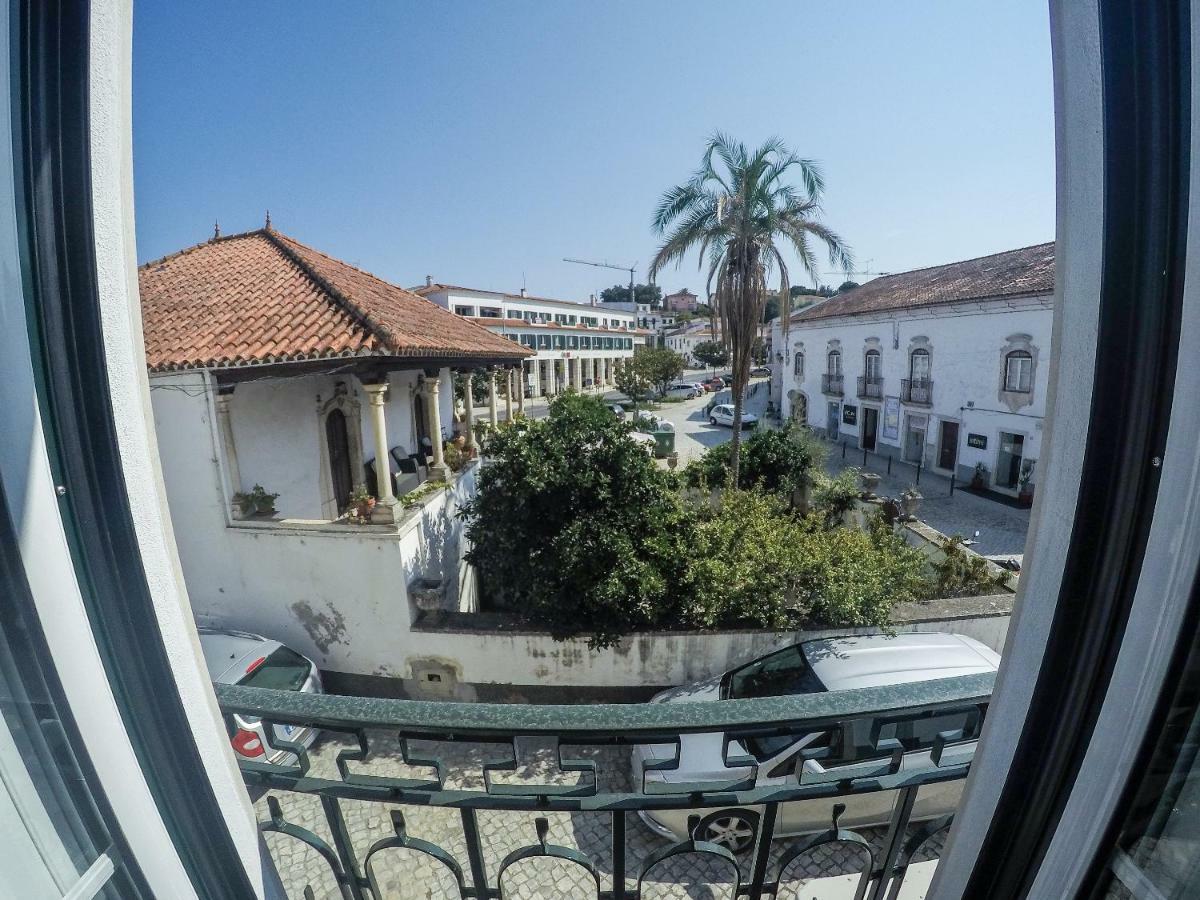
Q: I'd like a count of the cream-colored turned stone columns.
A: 7